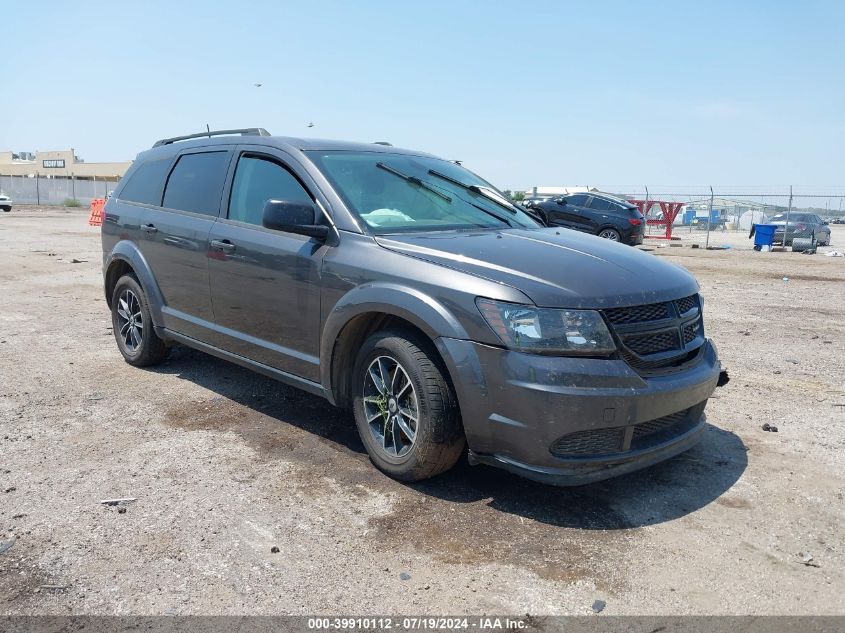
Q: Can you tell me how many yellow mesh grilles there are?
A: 0